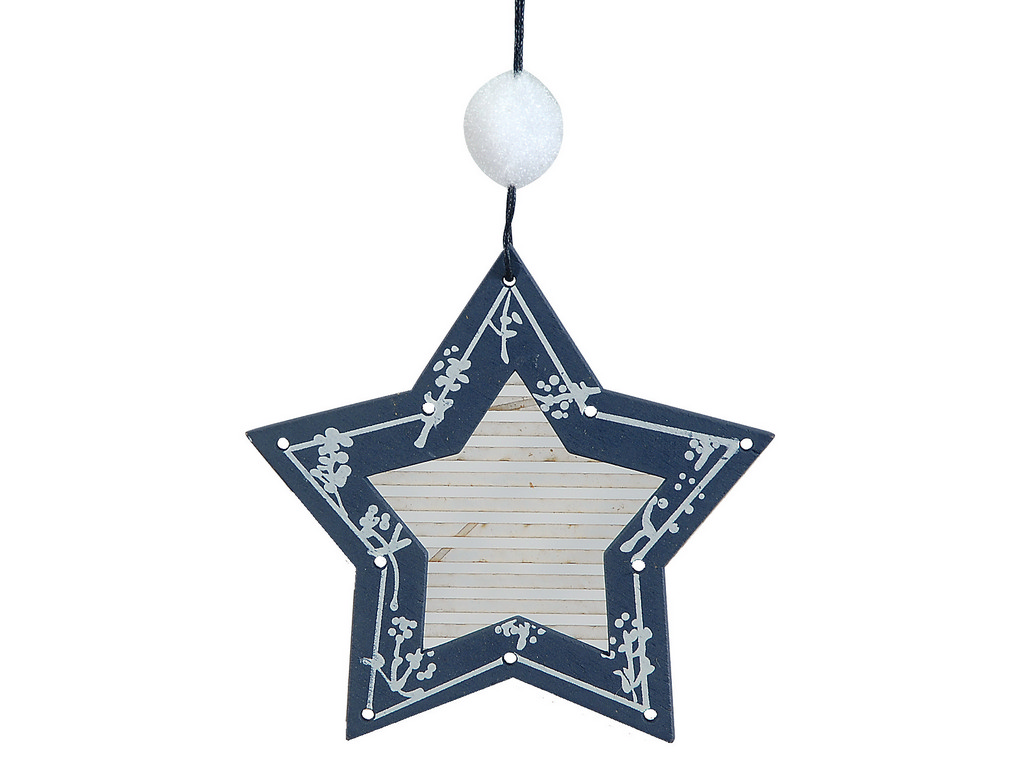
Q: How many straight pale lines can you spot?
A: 10